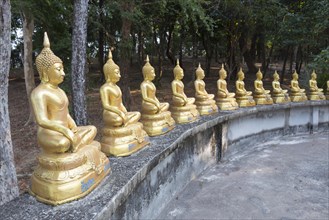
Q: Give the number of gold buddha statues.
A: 11